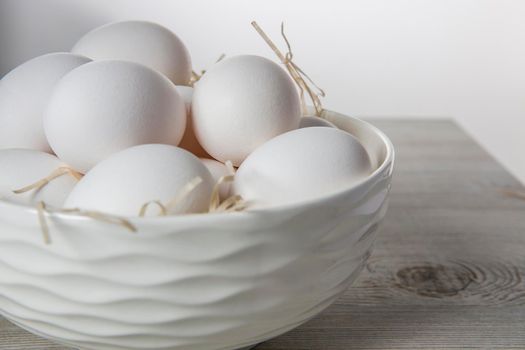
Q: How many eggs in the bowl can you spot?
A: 10